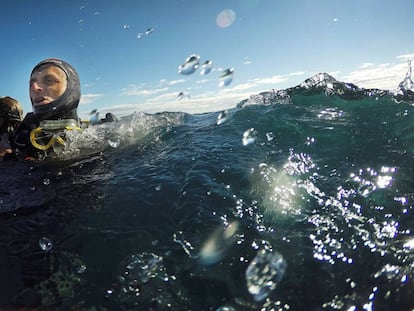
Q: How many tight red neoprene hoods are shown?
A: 0